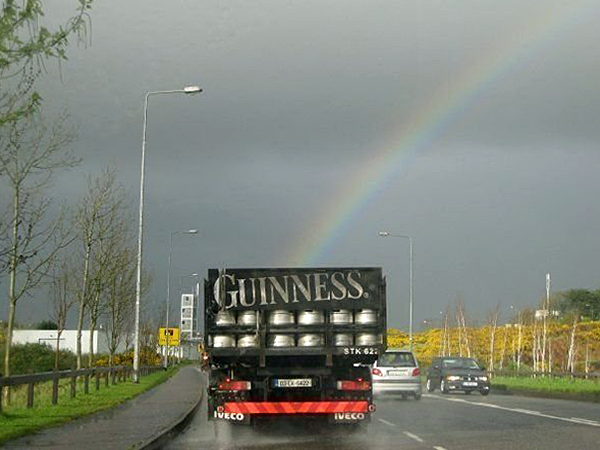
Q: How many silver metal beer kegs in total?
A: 12